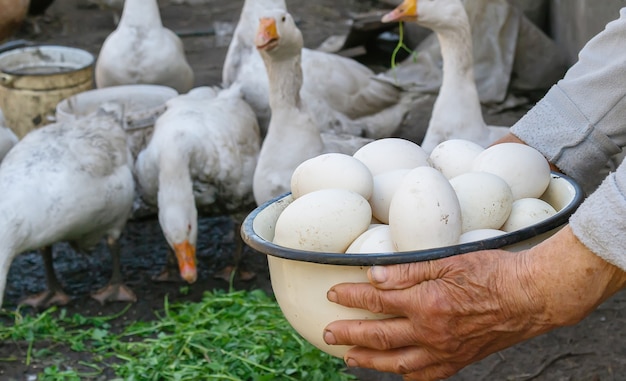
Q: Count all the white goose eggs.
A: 11